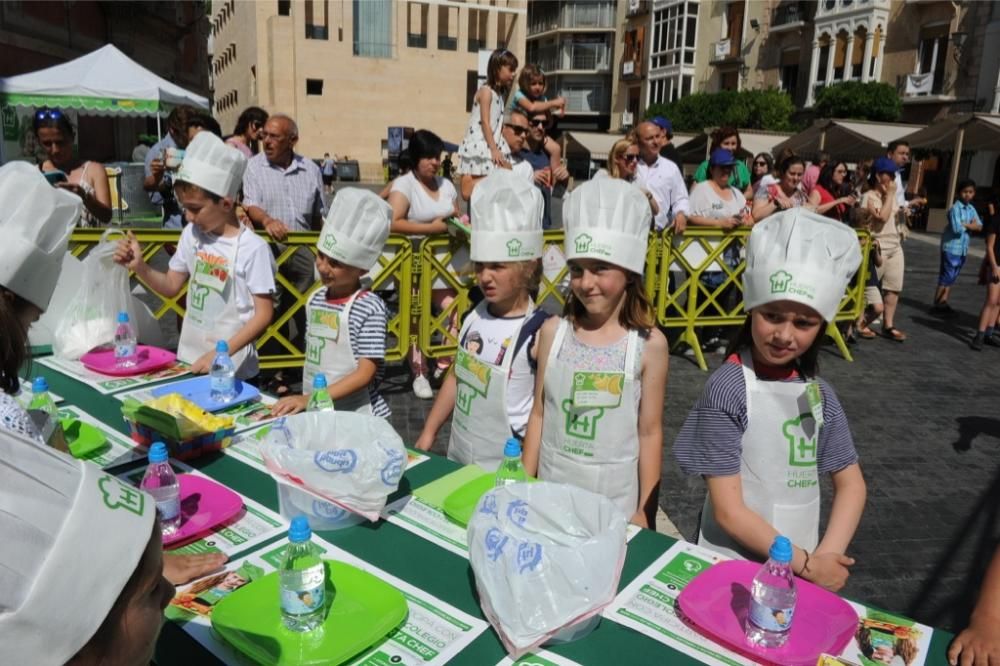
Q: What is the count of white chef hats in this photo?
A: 7